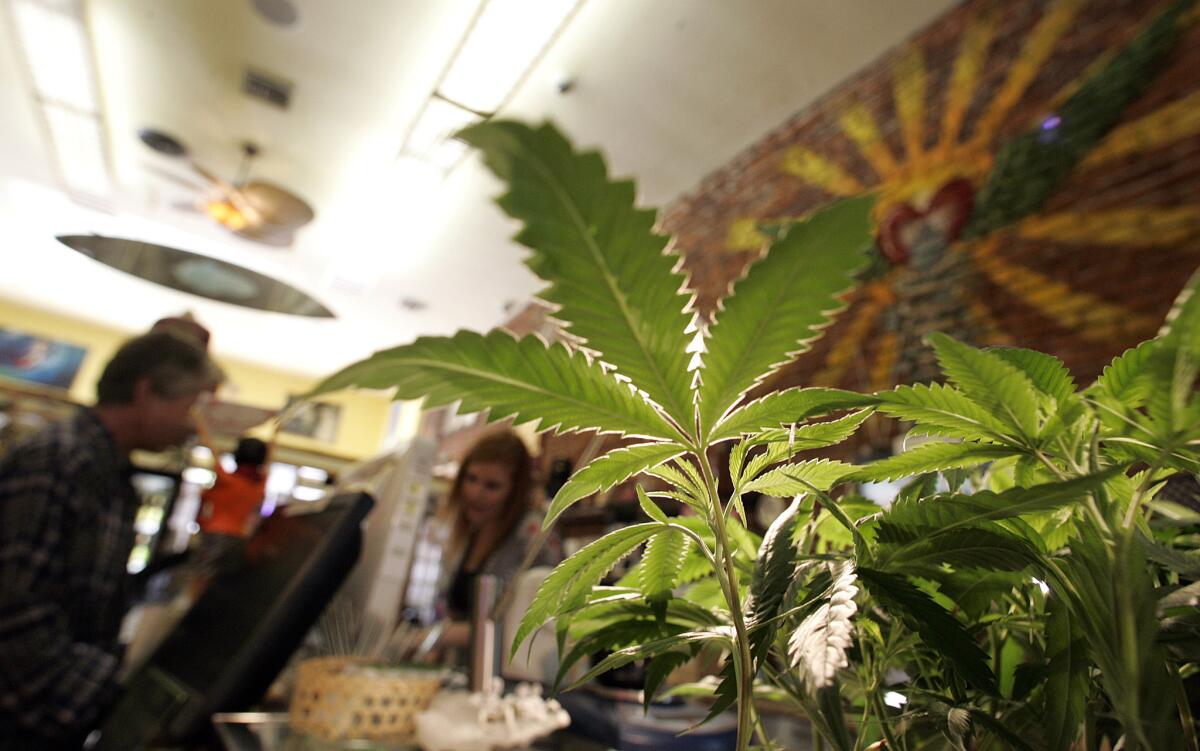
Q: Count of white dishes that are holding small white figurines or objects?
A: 1